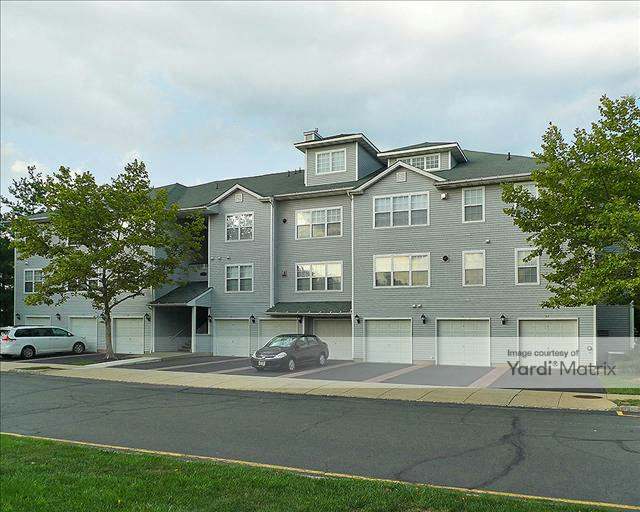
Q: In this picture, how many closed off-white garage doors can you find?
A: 9